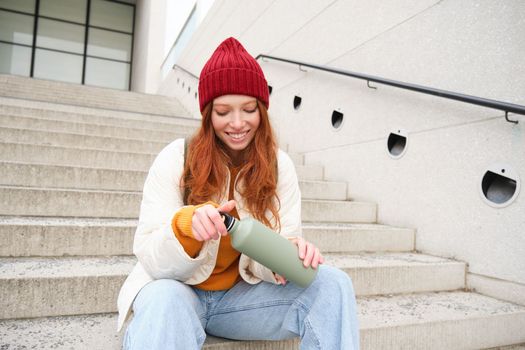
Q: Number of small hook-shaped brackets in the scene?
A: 4